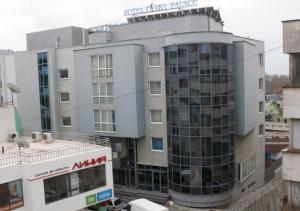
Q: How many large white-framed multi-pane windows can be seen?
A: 3